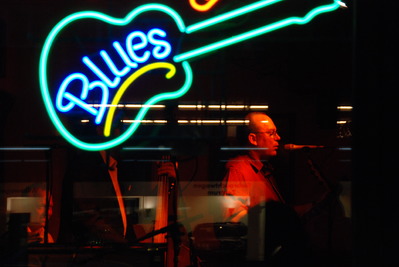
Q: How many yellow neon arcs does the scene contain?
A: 1